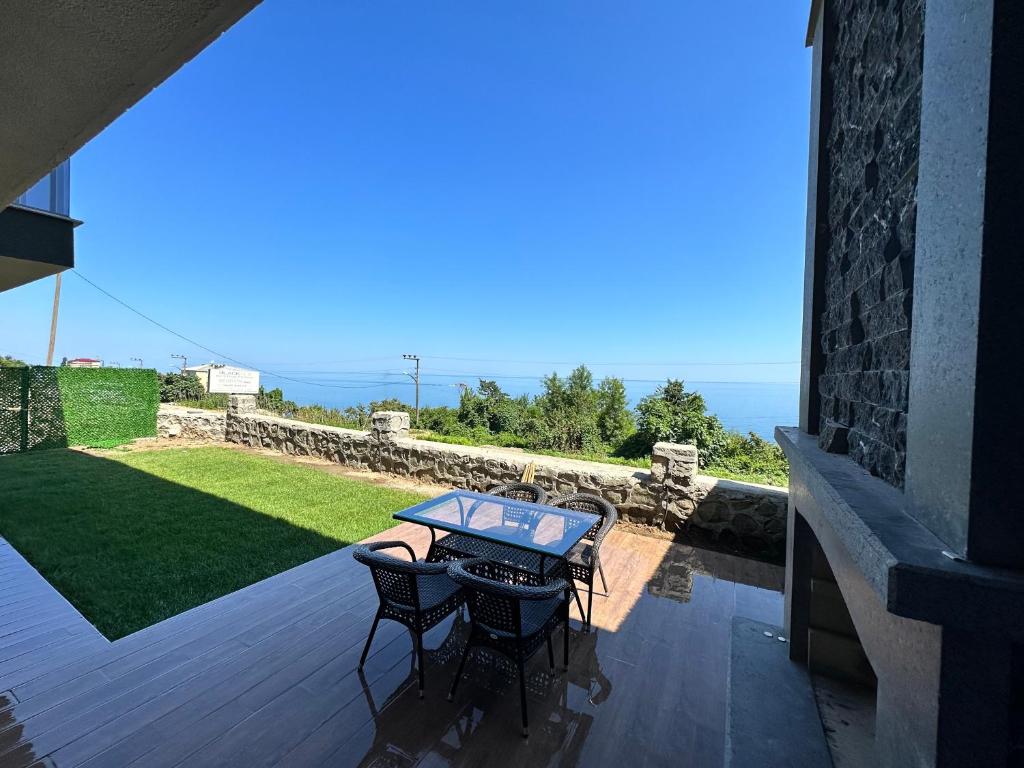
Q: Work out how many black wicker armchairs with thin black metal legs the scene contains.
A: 4